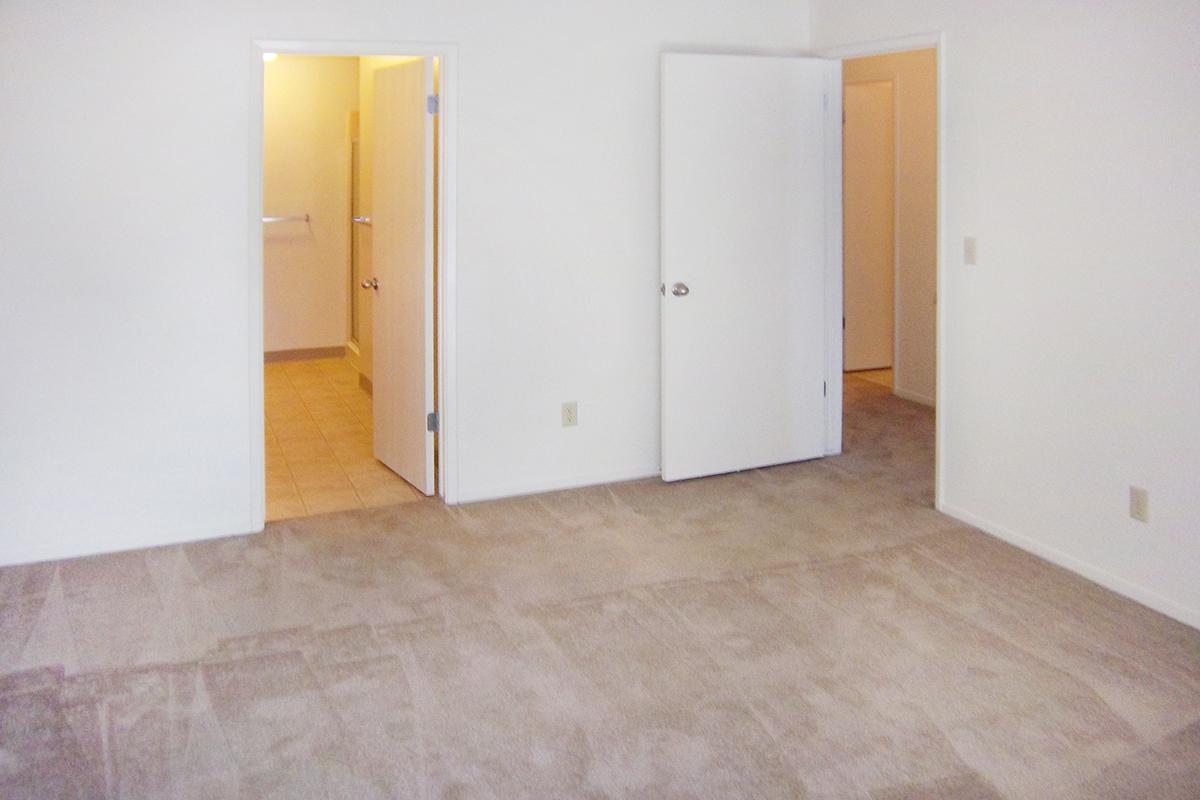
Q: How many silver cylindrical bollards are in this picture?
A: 0